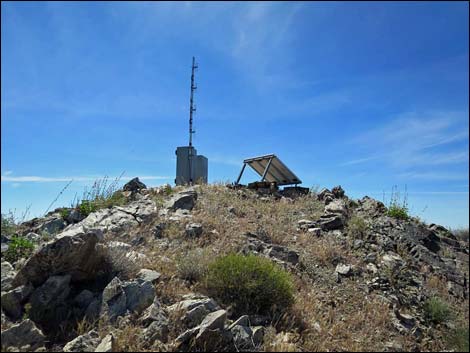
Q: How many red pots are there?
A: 0